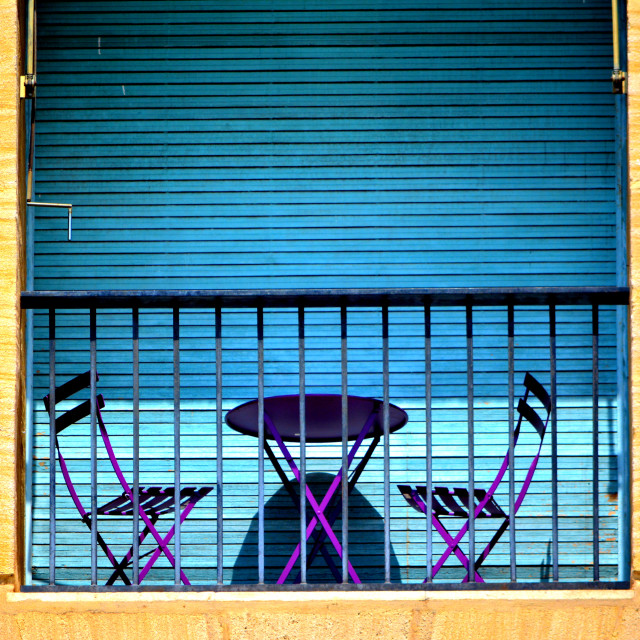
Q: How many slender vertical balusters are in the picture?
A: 14